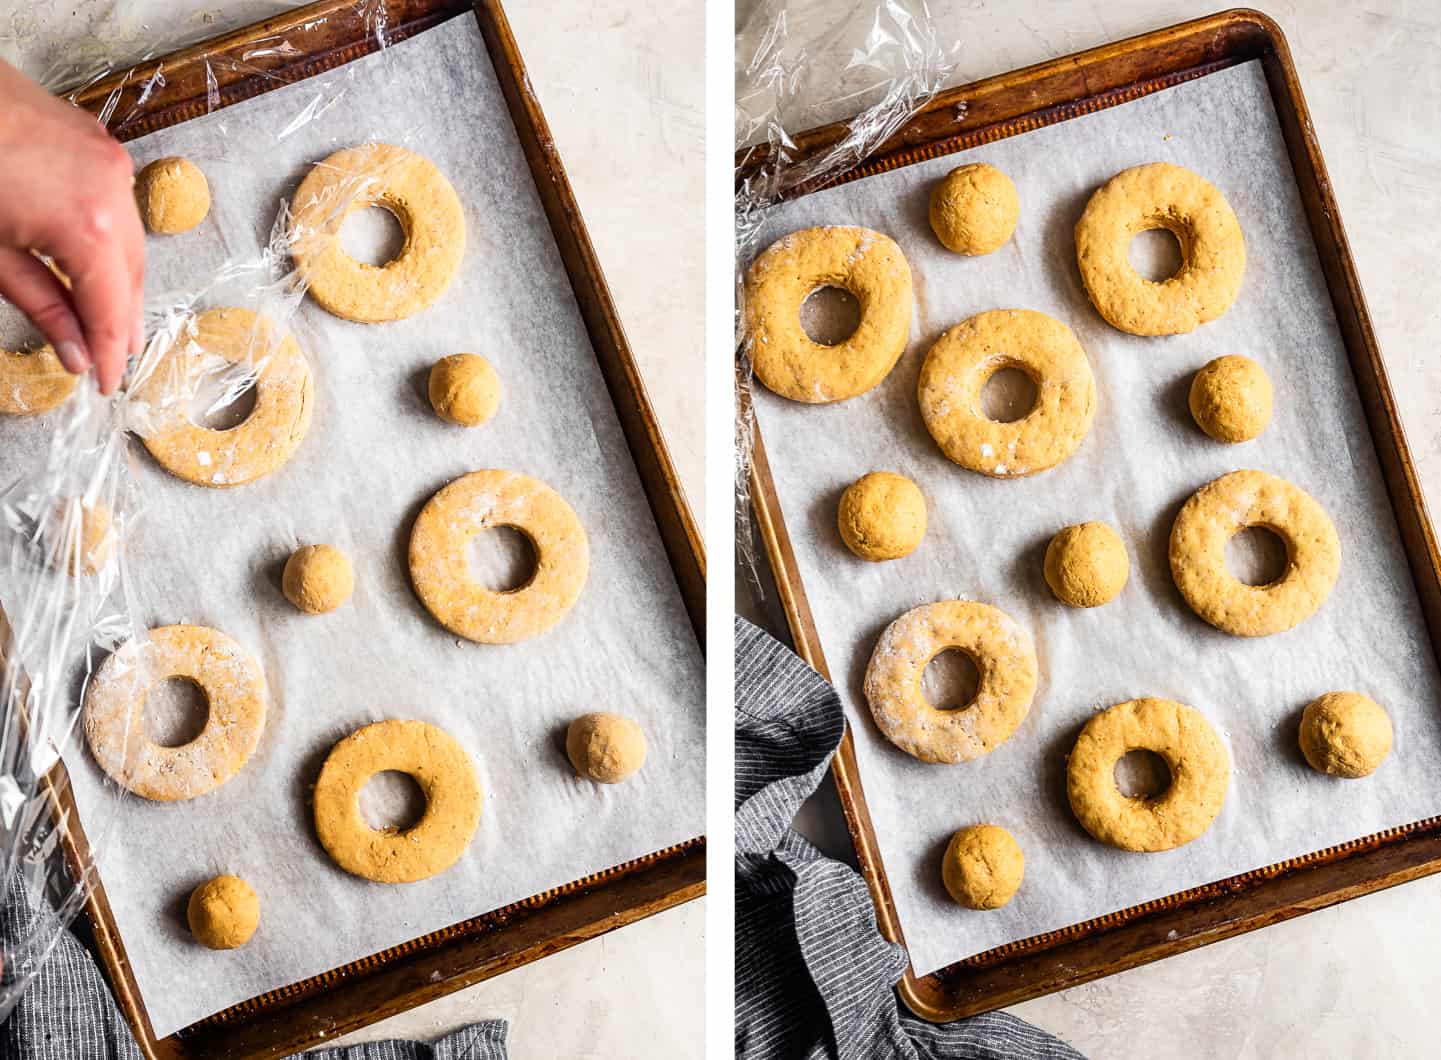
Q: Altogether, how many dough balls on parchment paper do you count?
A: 12